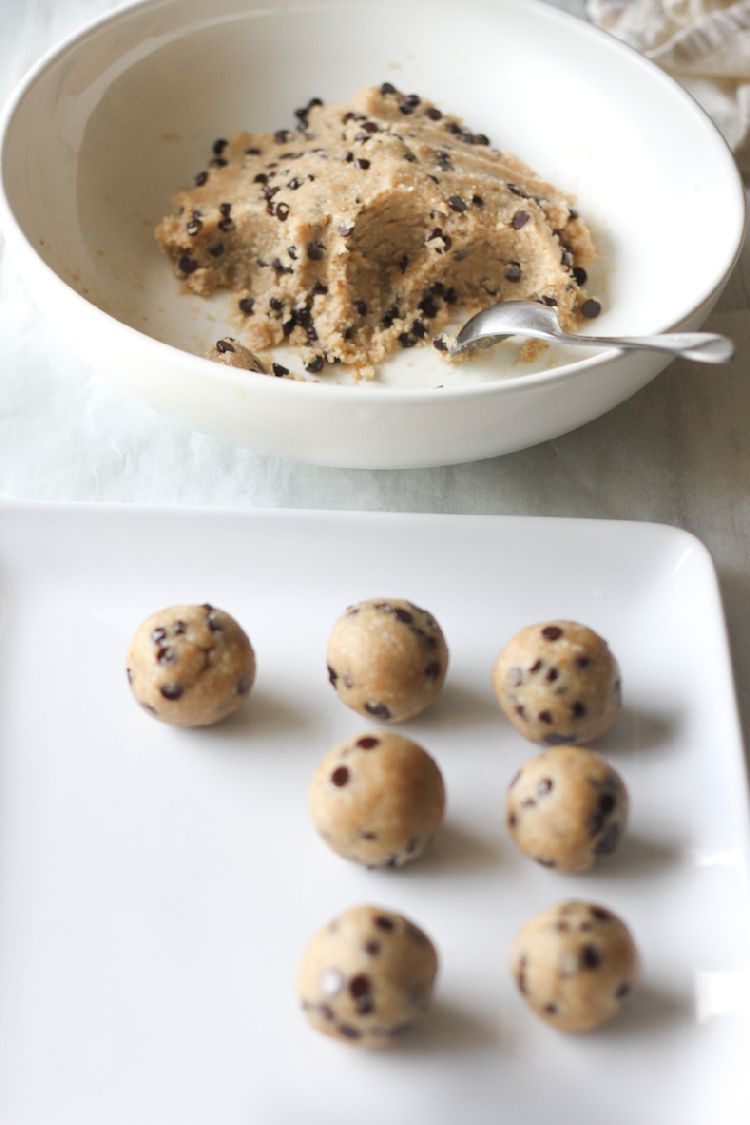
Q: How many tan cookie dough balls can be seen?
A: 7